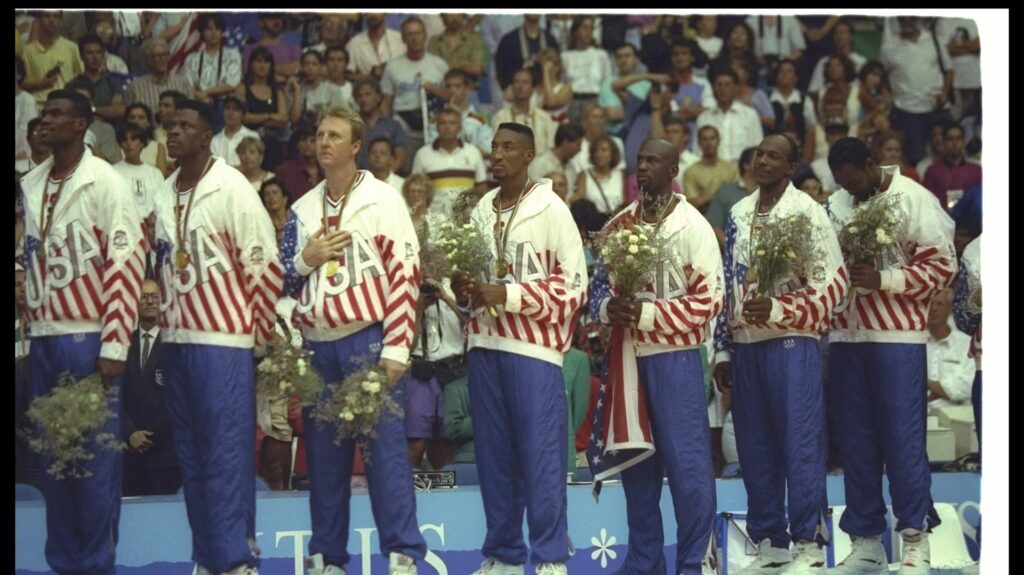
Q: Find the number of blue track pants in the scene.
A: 7